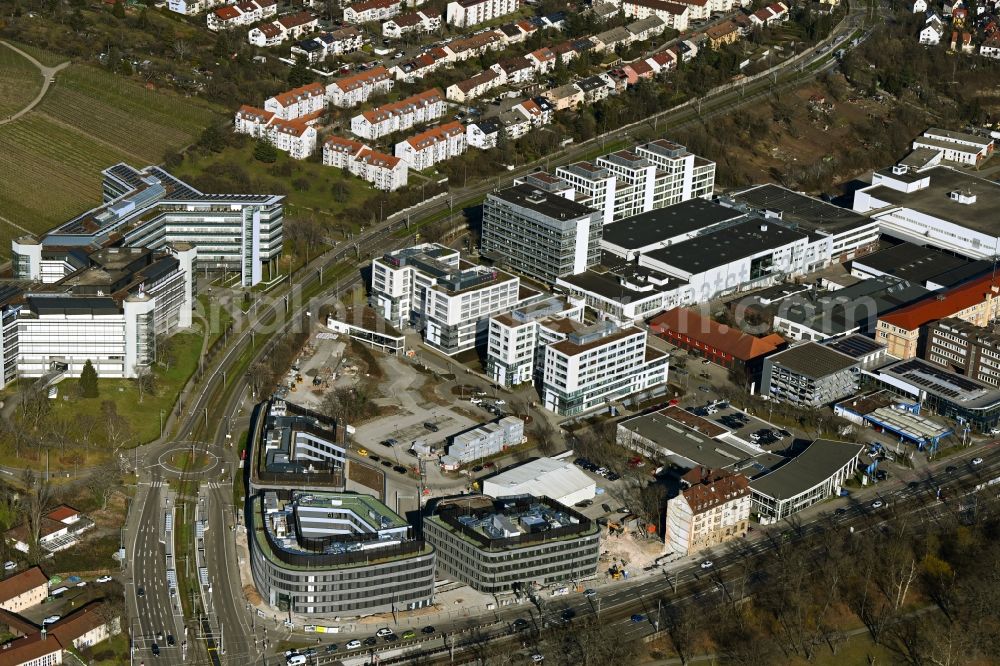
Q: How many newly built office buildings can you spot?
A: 3